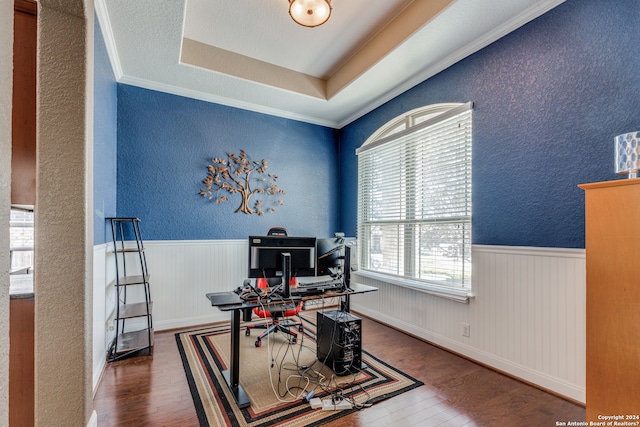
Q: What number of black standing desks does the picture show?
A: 1